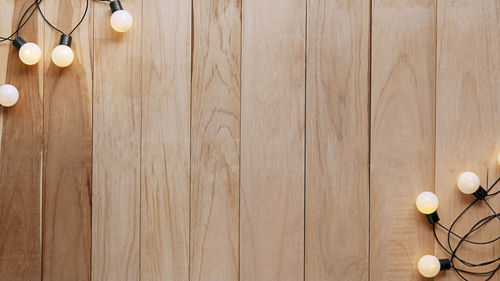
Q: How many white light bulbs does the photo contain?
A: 7